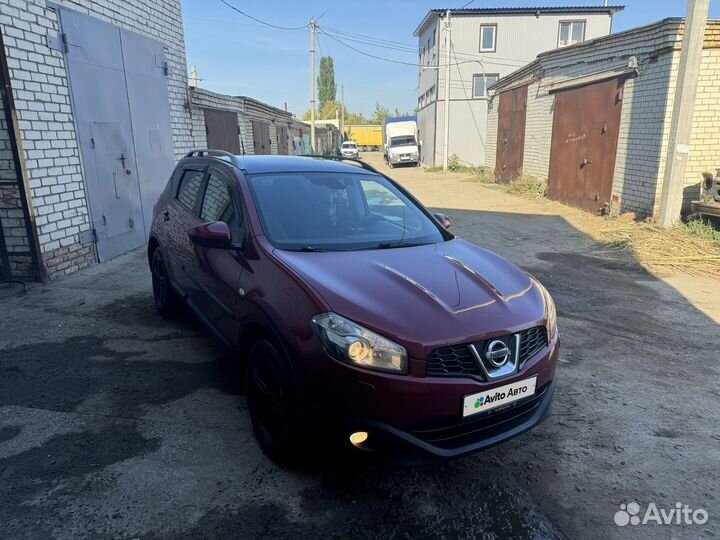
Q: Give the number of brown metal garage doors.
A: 5